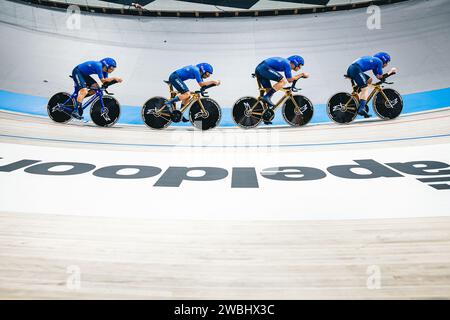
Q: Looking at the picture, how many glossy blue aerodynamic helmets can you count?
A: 4